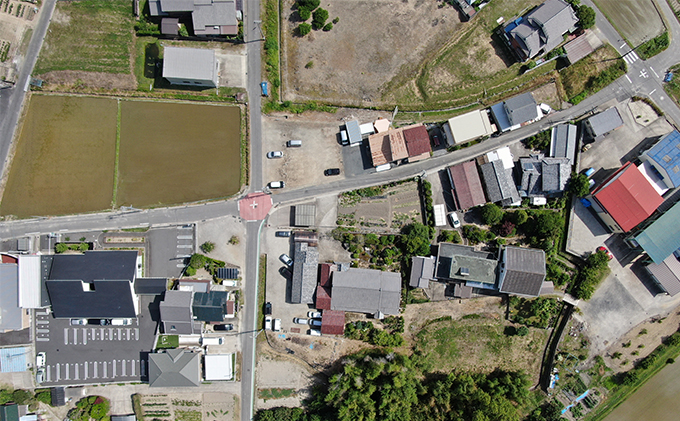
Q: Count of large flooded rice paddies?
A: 2